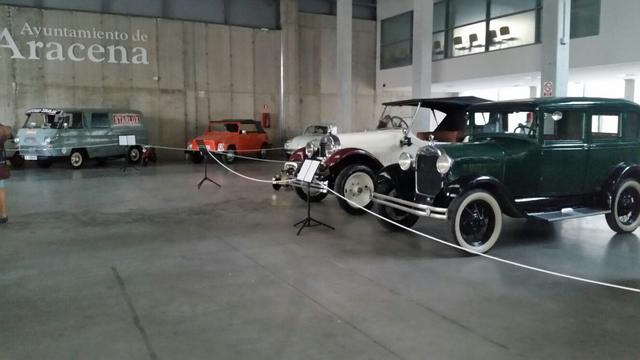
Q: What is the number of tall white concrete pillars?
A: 3